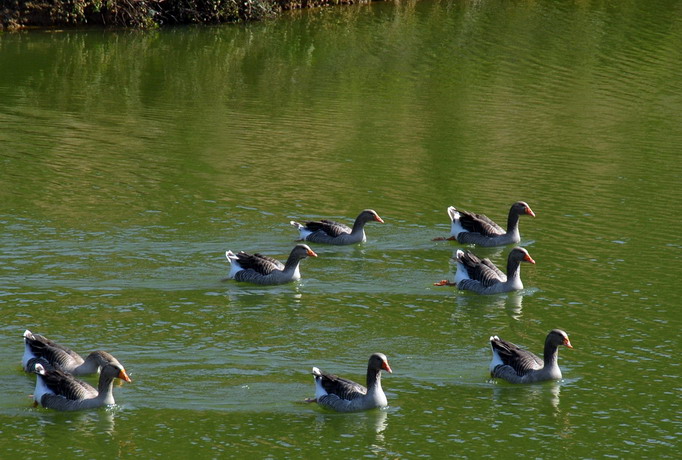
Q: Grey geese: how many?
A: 8